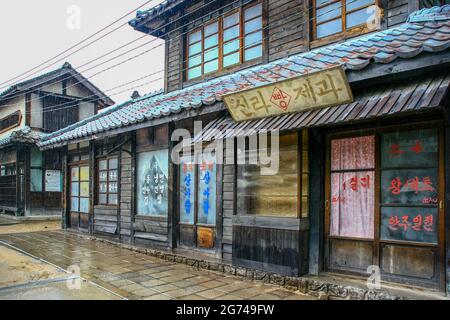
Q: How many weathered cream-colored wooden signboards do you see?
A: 1